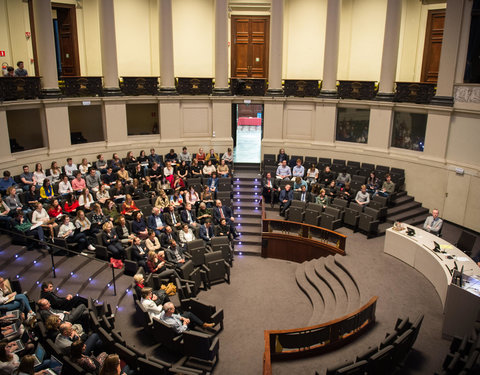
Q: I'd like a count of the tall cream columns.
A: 8